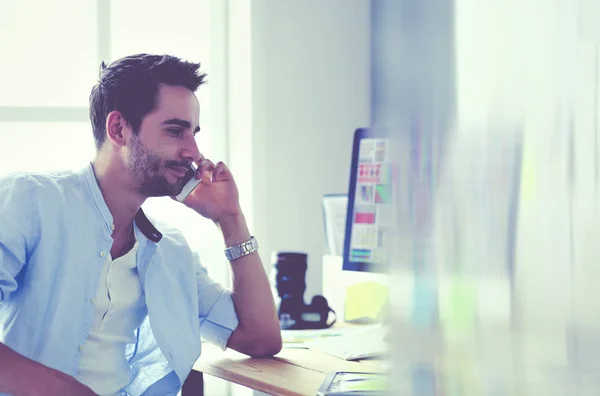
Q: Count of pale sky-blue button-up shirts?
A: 1